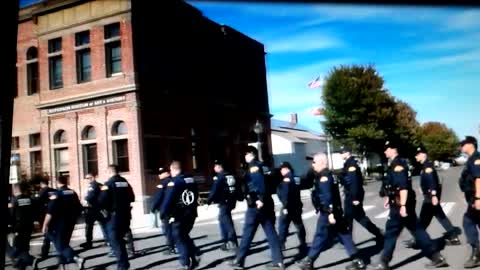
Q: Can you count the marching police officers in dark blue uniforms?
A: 15